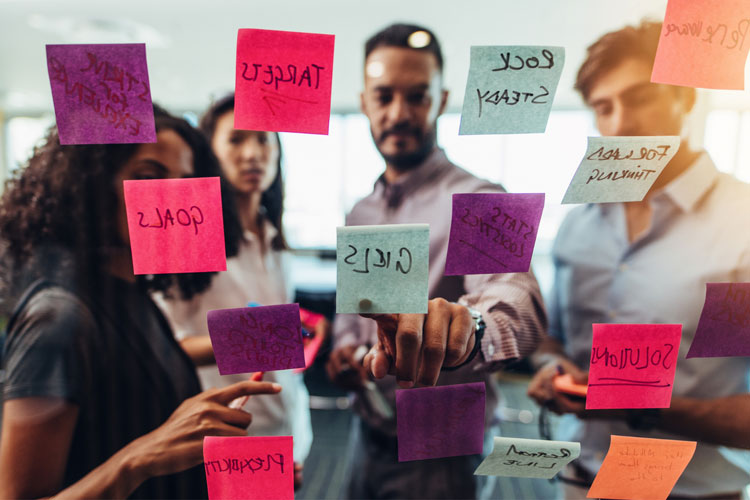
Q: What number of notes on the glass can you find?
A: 15